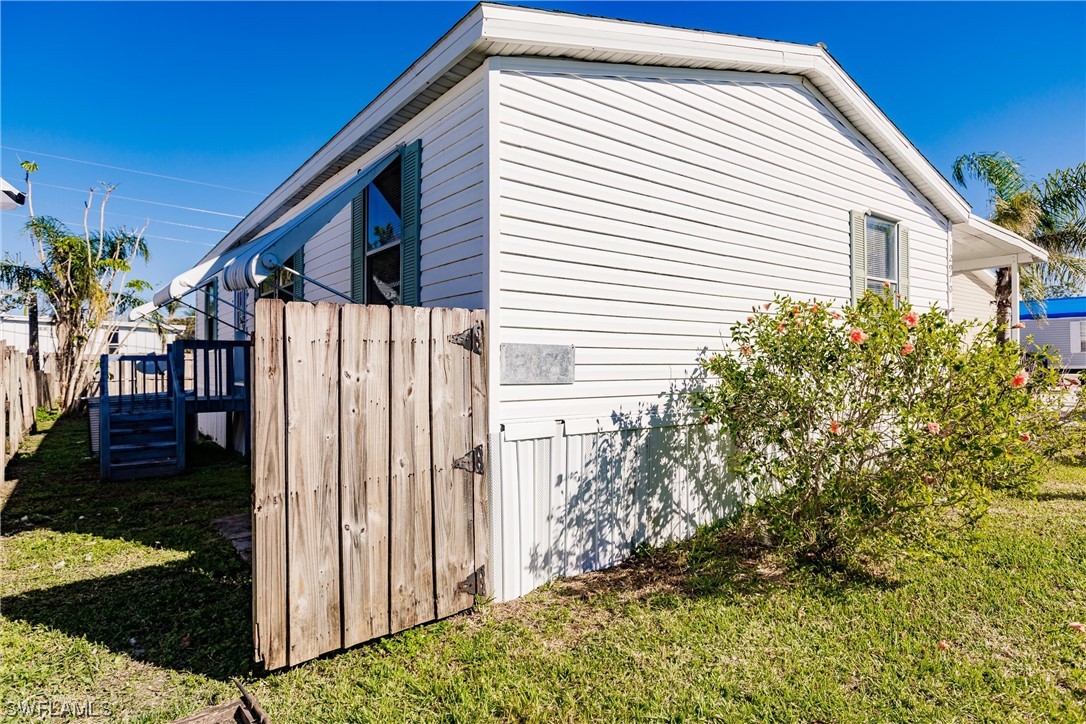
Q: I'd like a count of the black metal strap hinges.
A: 3